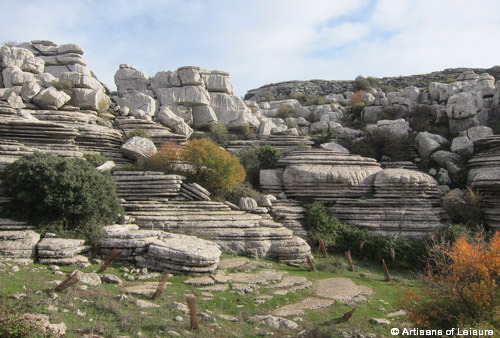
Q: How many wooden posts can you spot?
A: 11